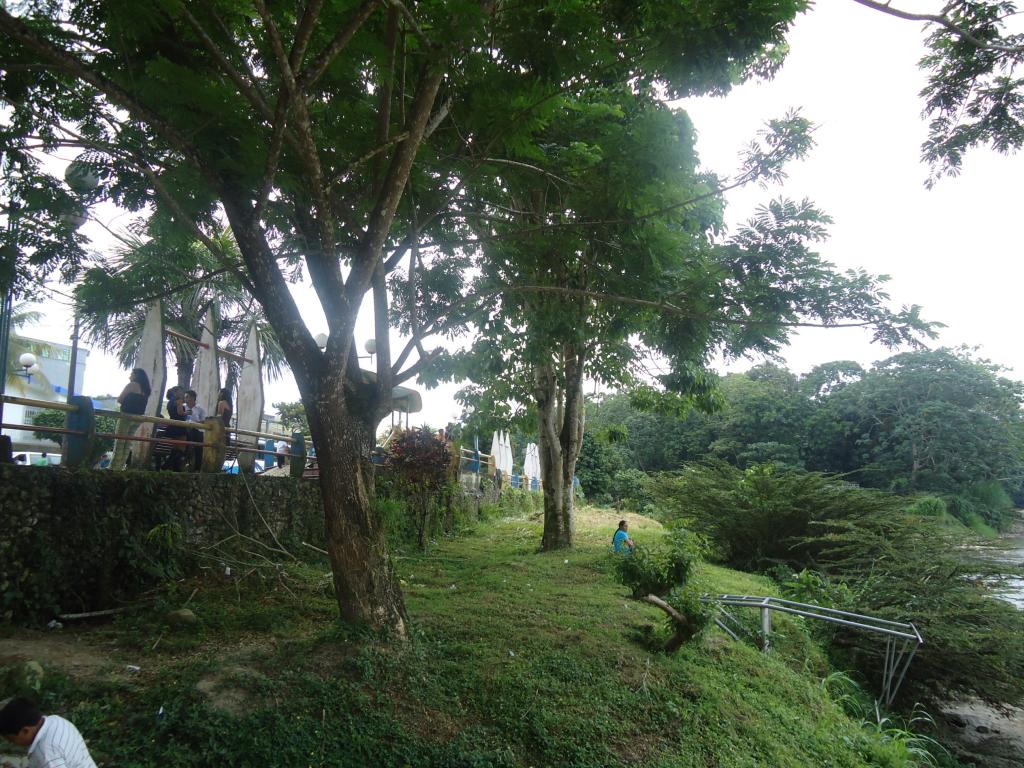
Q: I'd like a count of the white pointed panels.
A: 9